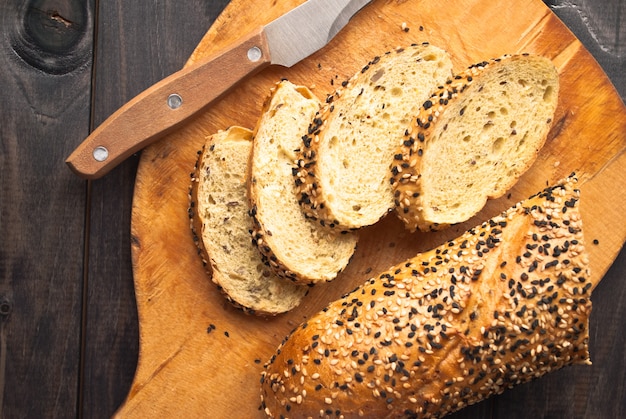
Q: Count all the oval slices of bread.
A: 4